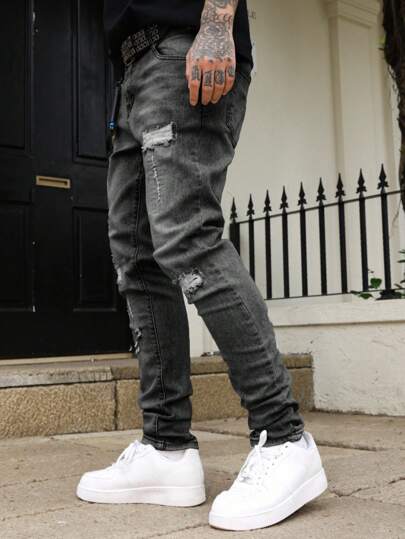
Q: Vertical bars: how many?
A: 9